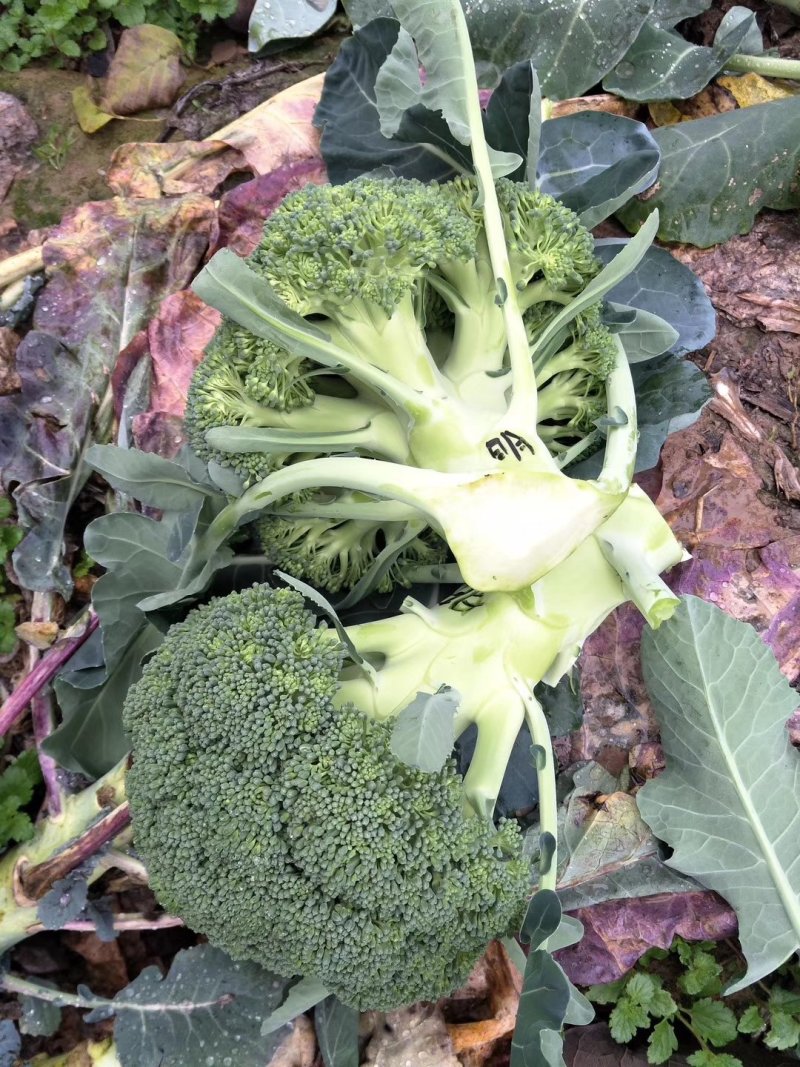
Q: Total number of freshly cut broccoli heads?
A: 2